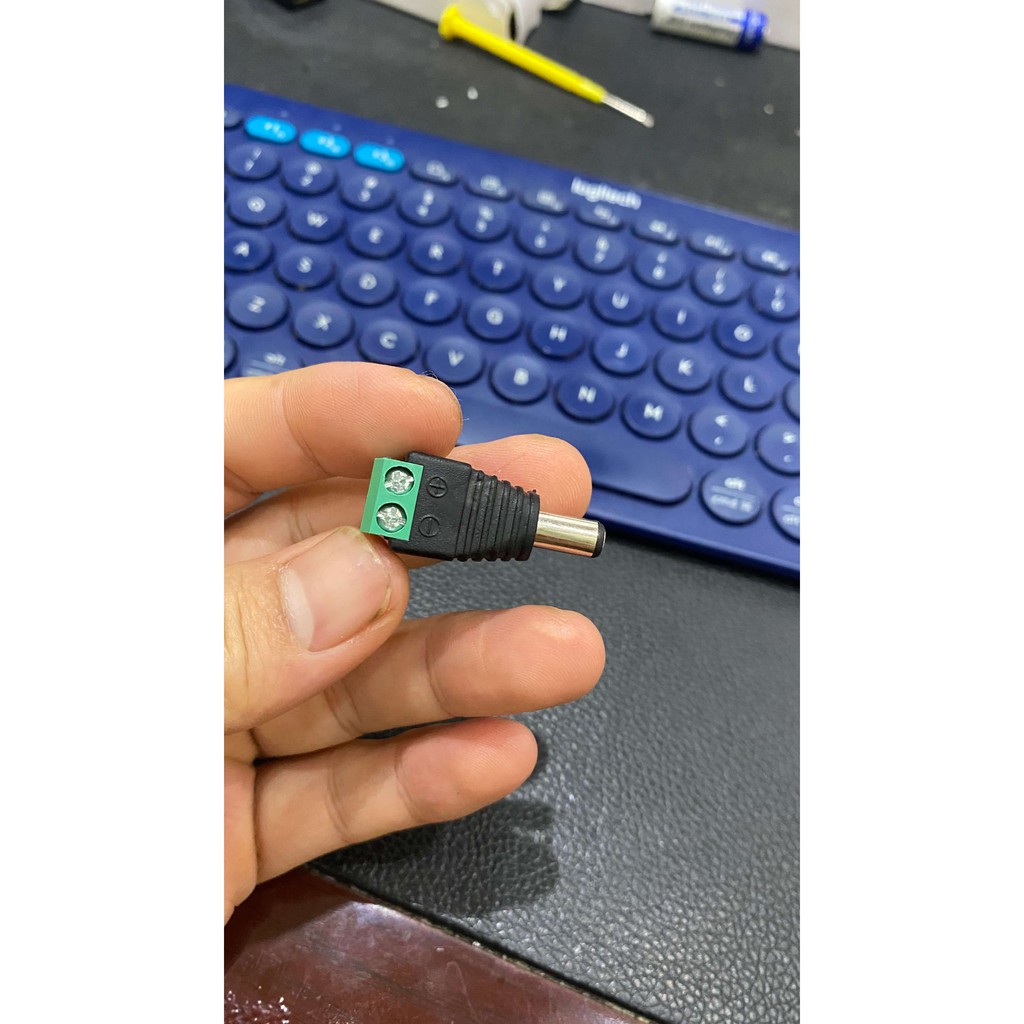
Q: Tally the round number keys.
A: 10